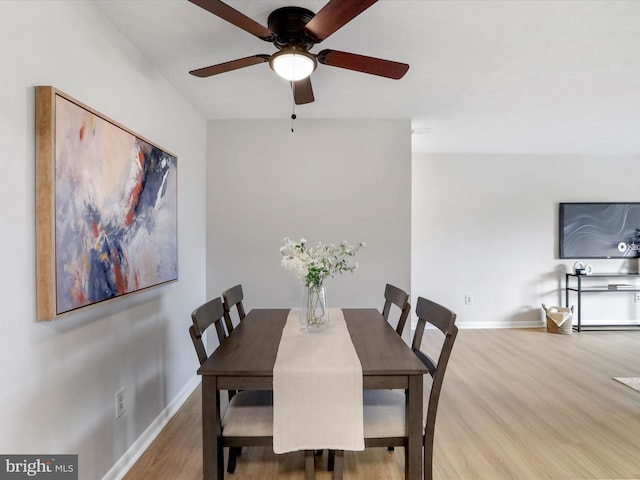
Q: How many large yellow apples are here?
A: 0